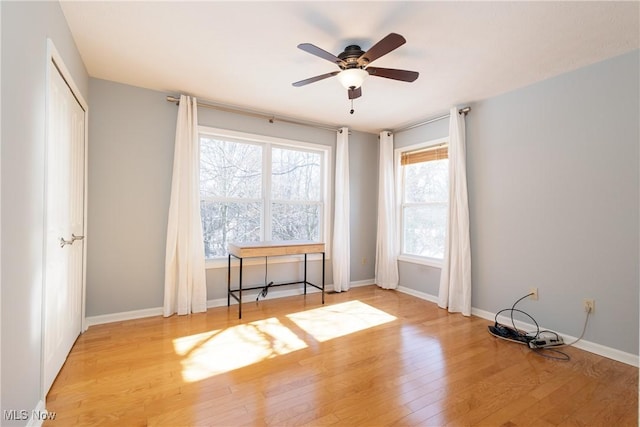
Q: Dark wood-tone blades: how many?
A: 5